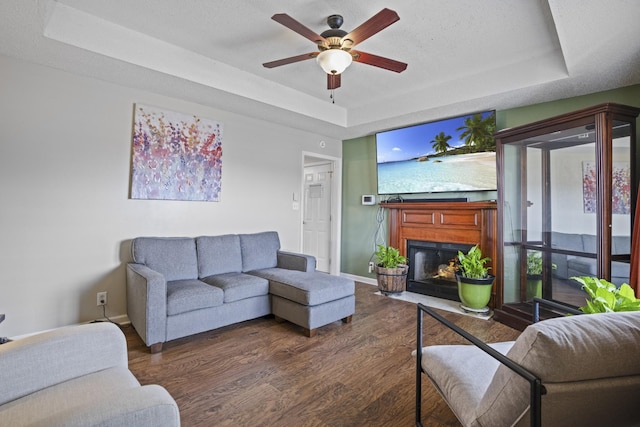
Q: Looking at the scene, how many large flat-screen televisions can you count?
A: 1